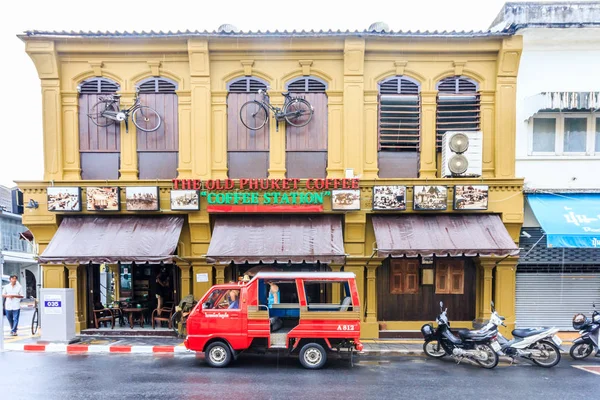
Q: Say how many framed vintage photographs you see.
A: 8